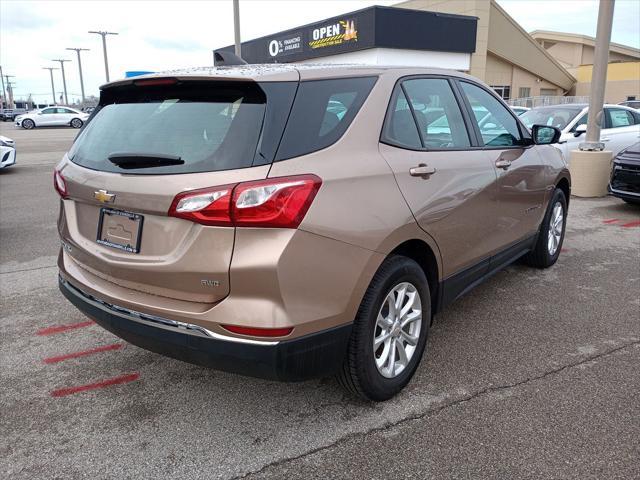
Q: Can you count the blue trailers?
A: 0